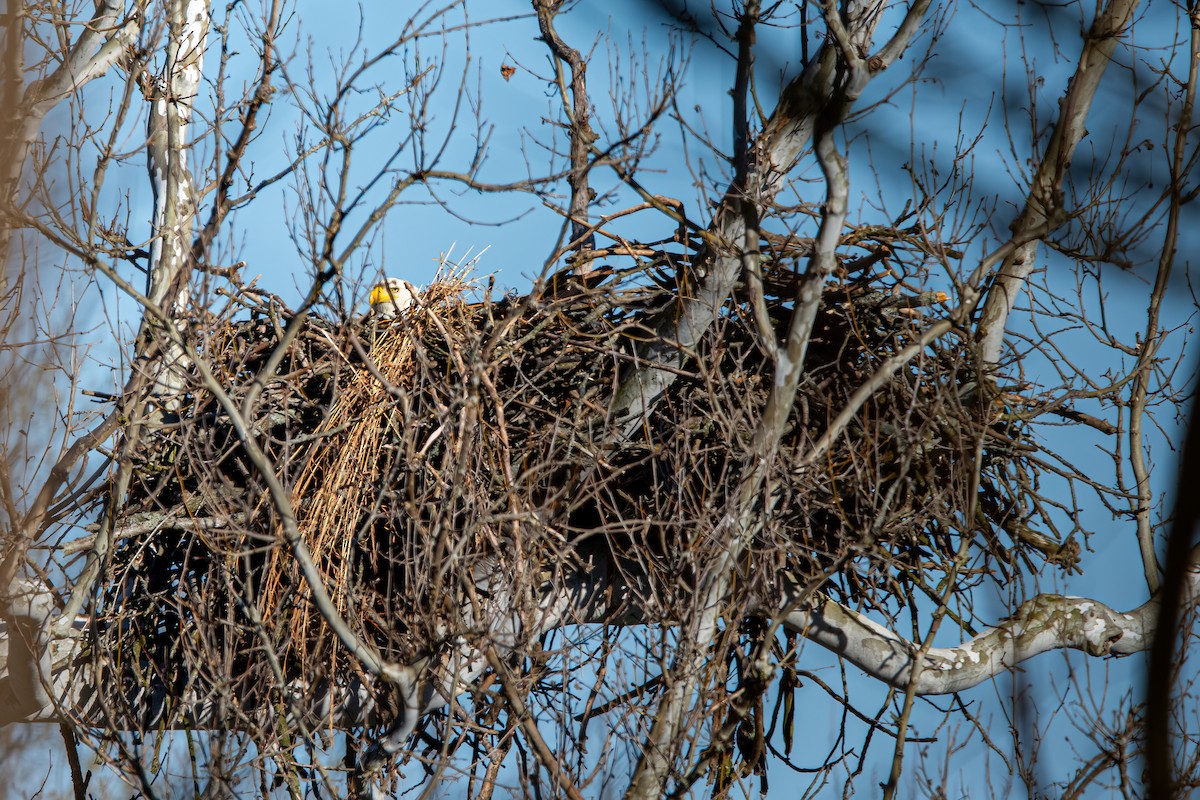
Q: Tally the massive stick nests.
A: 1